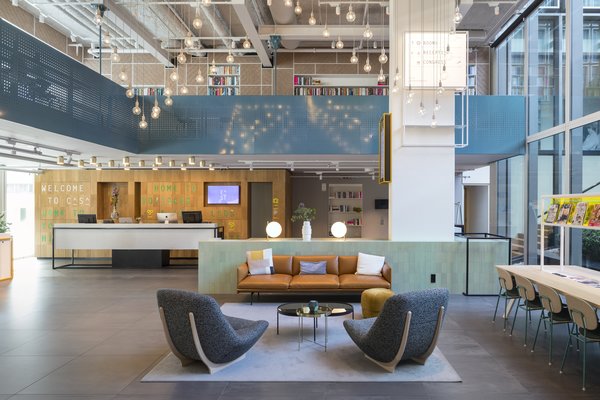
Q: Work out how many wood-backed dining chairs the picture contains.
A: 4